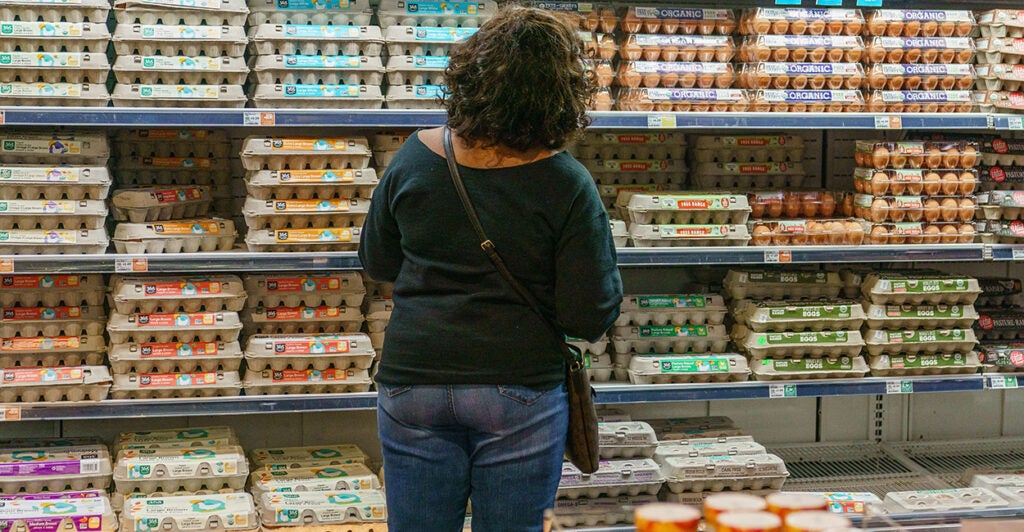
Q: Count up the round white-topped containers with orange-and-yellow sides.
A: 5